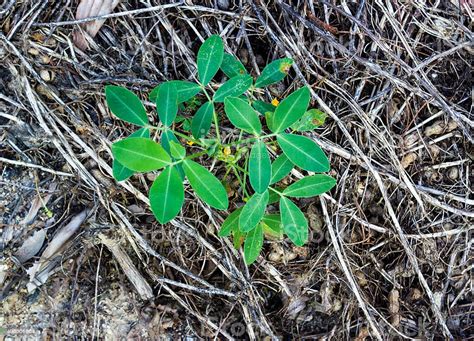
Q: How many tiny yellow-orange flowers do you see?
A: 3